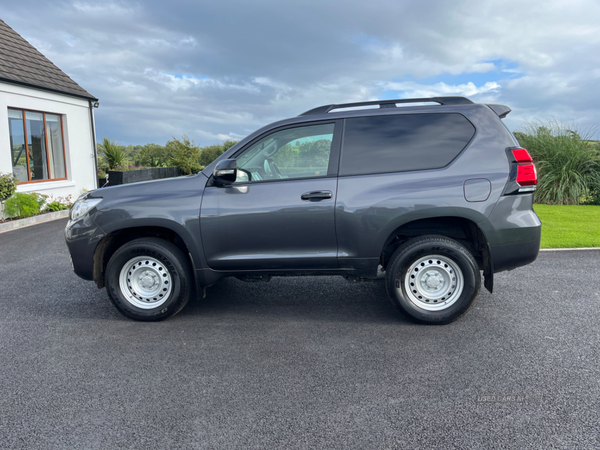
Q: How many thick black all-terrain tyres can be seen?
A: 2